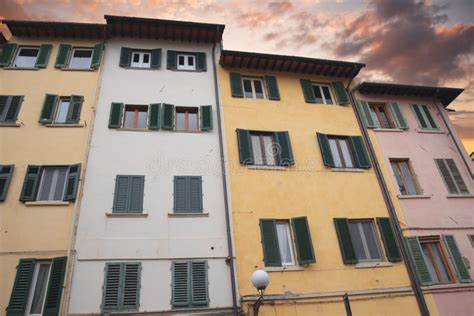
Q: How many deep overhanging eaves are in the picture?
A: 4